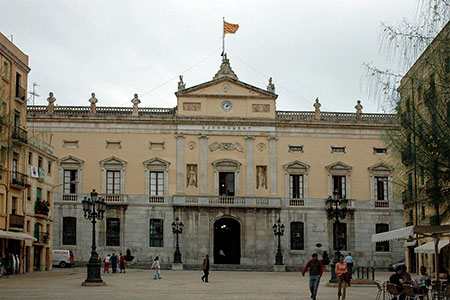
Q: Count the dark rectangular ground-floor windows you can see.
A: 6